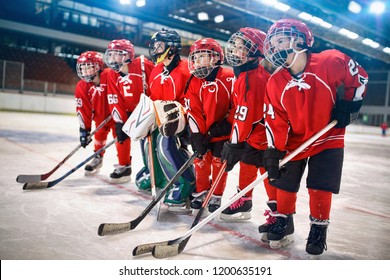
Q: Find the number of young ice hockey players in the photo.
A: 6